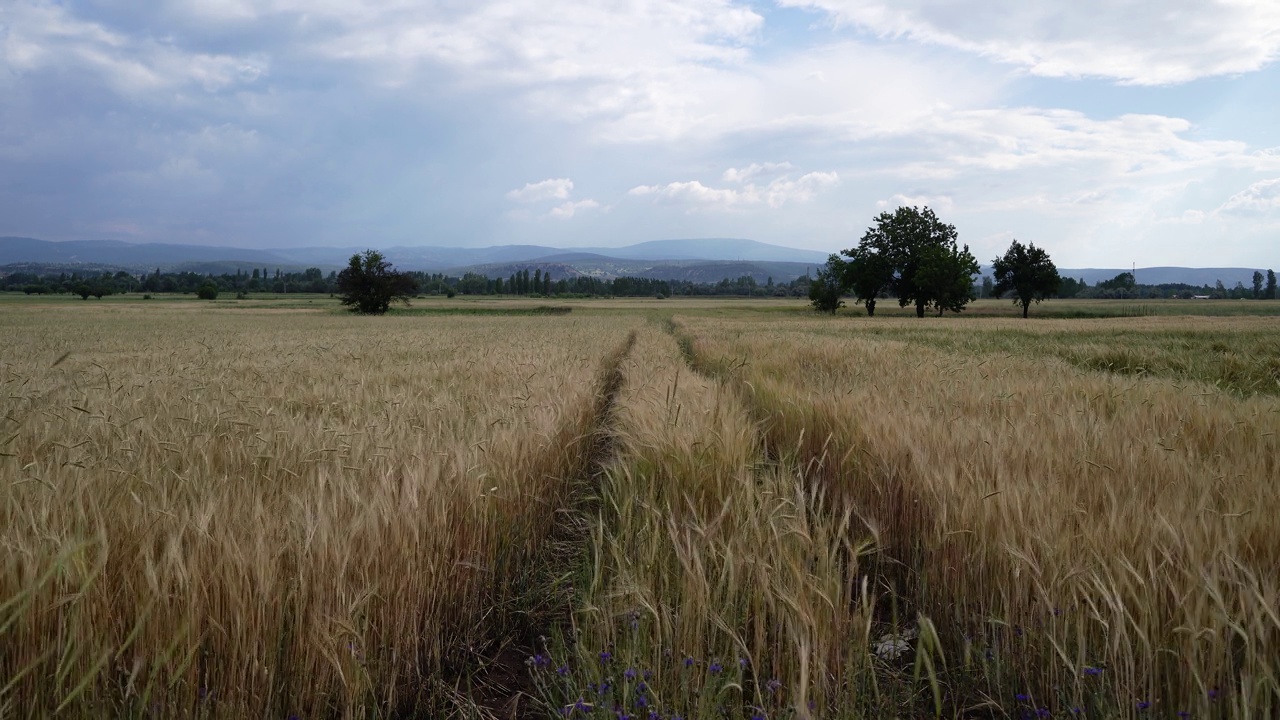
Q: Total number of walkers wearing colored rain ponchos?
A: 0